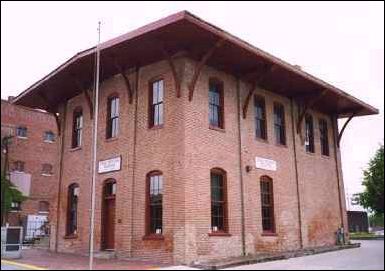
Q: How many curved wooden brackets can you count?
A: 8